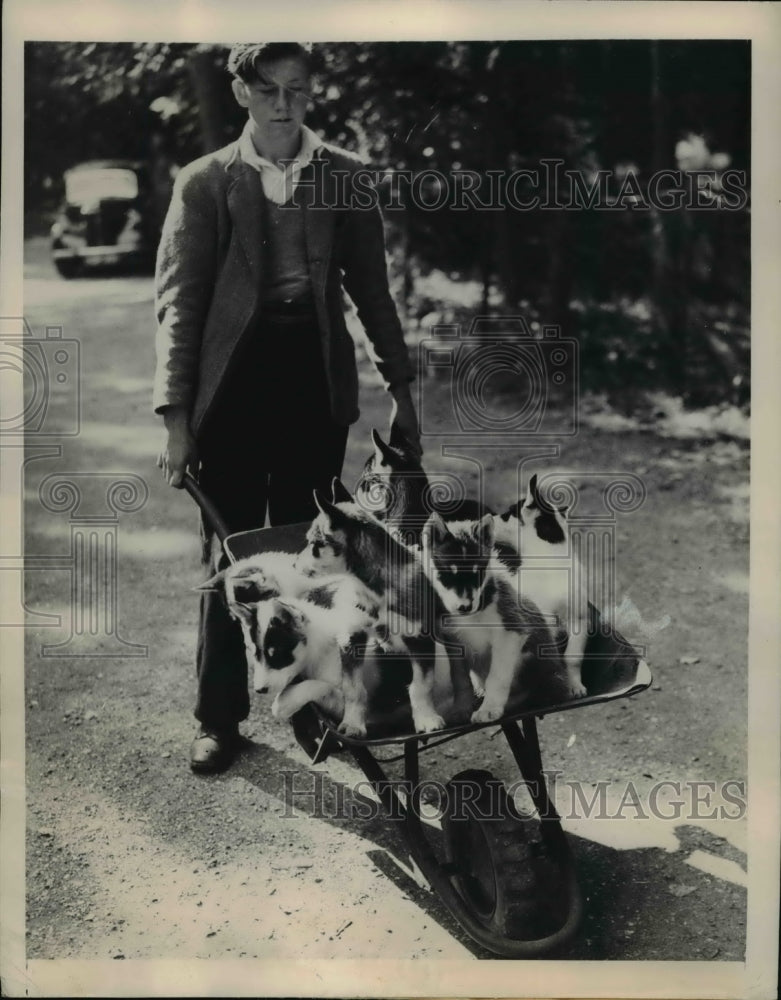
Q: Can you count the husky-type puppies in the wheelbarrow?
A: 6